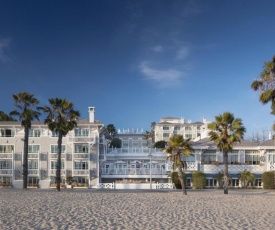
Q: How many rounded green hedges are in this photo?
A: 3